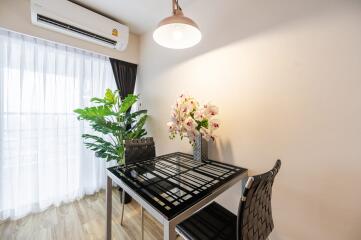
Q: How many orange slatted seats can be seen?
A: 0